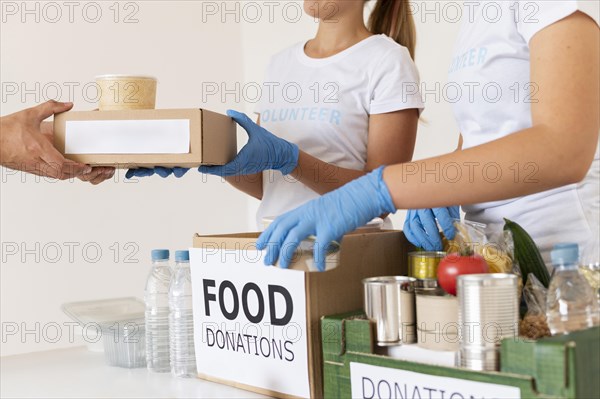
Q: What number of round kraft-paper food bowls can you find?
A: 1